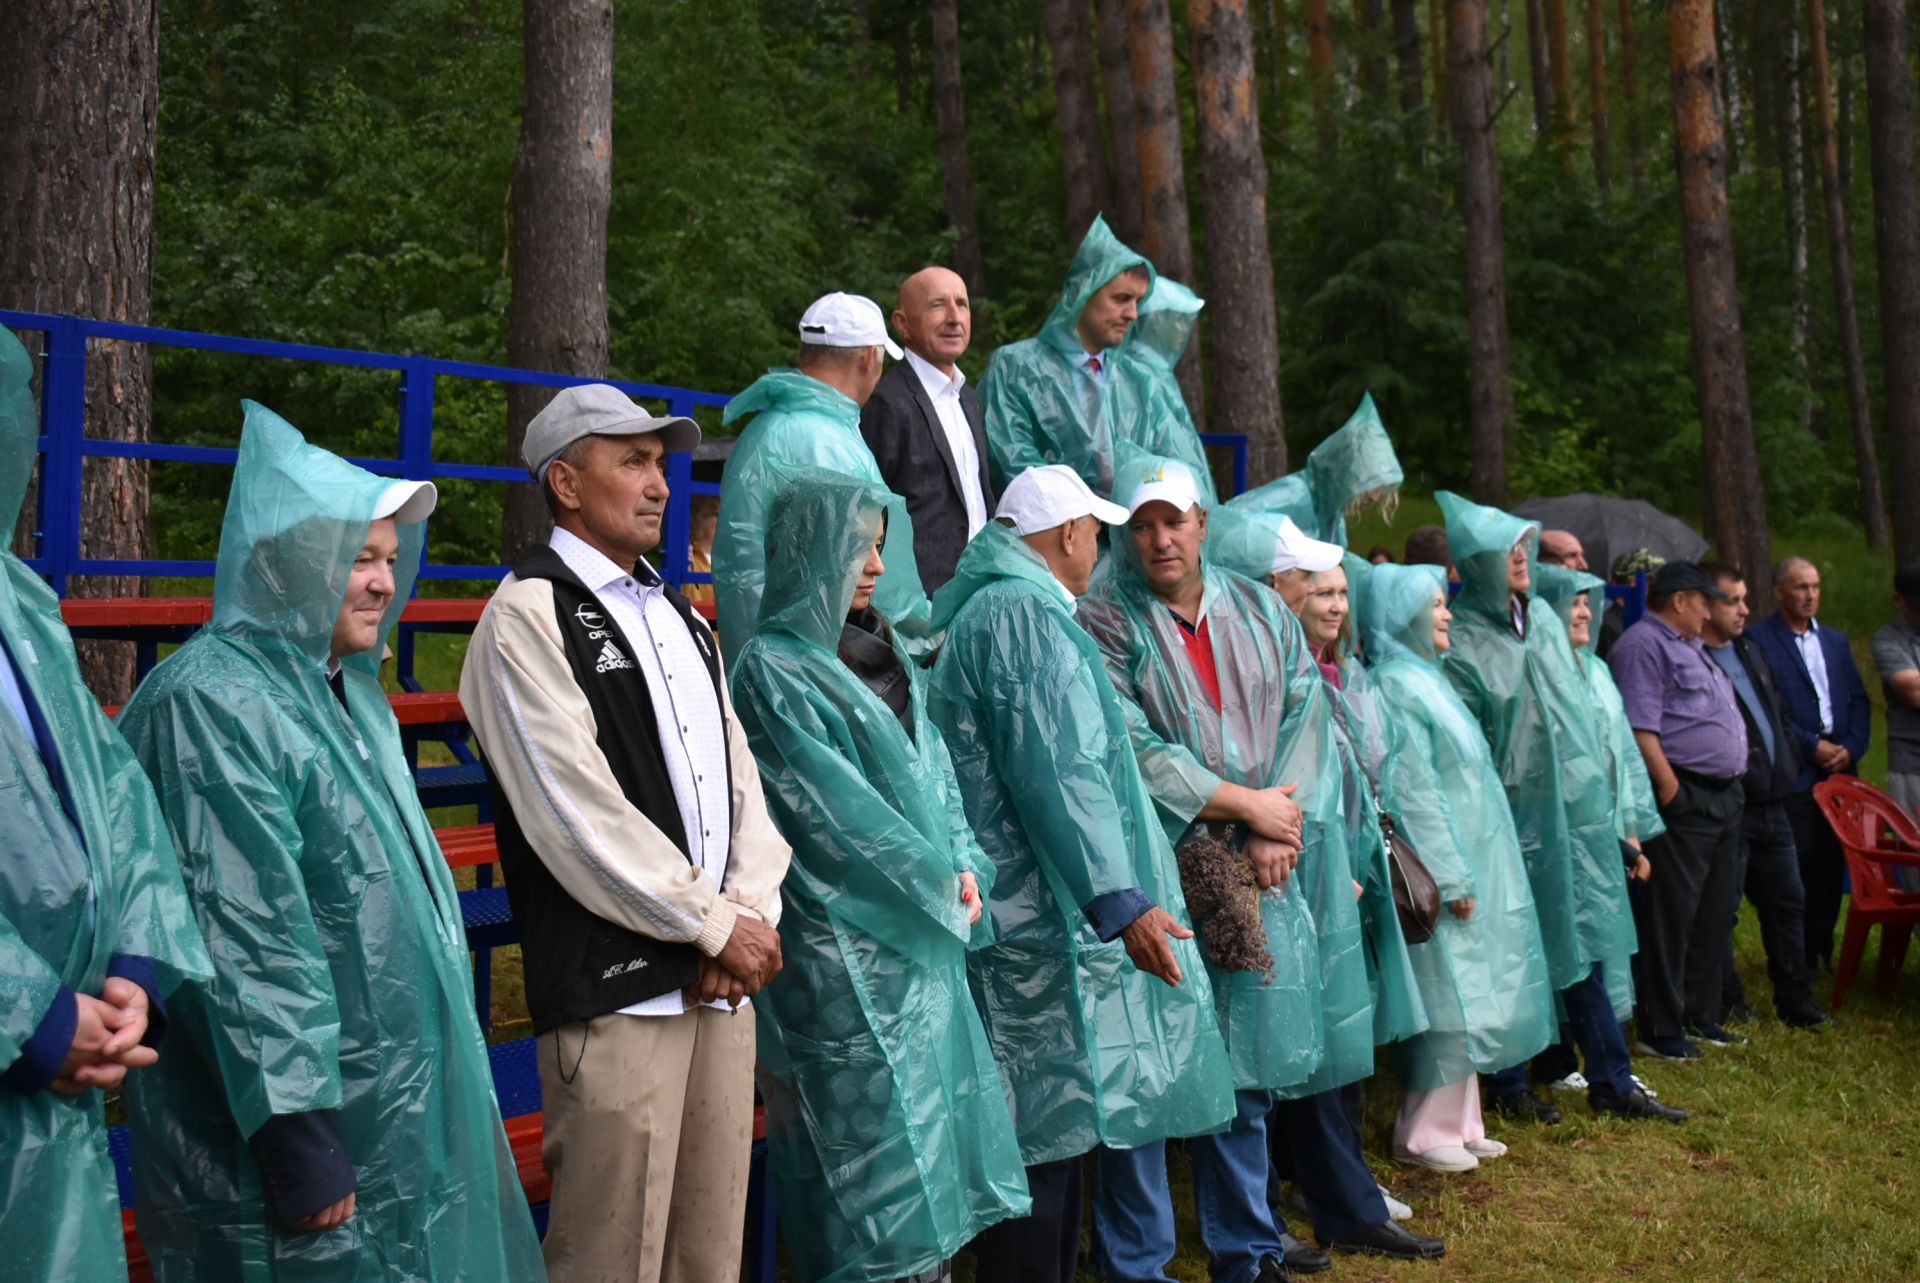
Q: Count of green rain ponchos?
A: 14